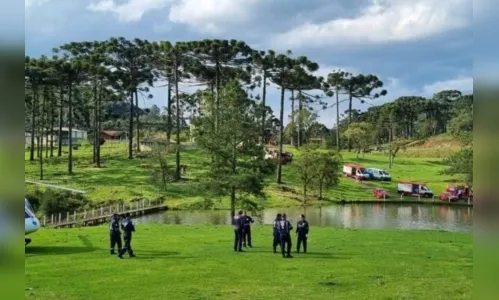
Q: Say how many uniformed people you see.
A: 7